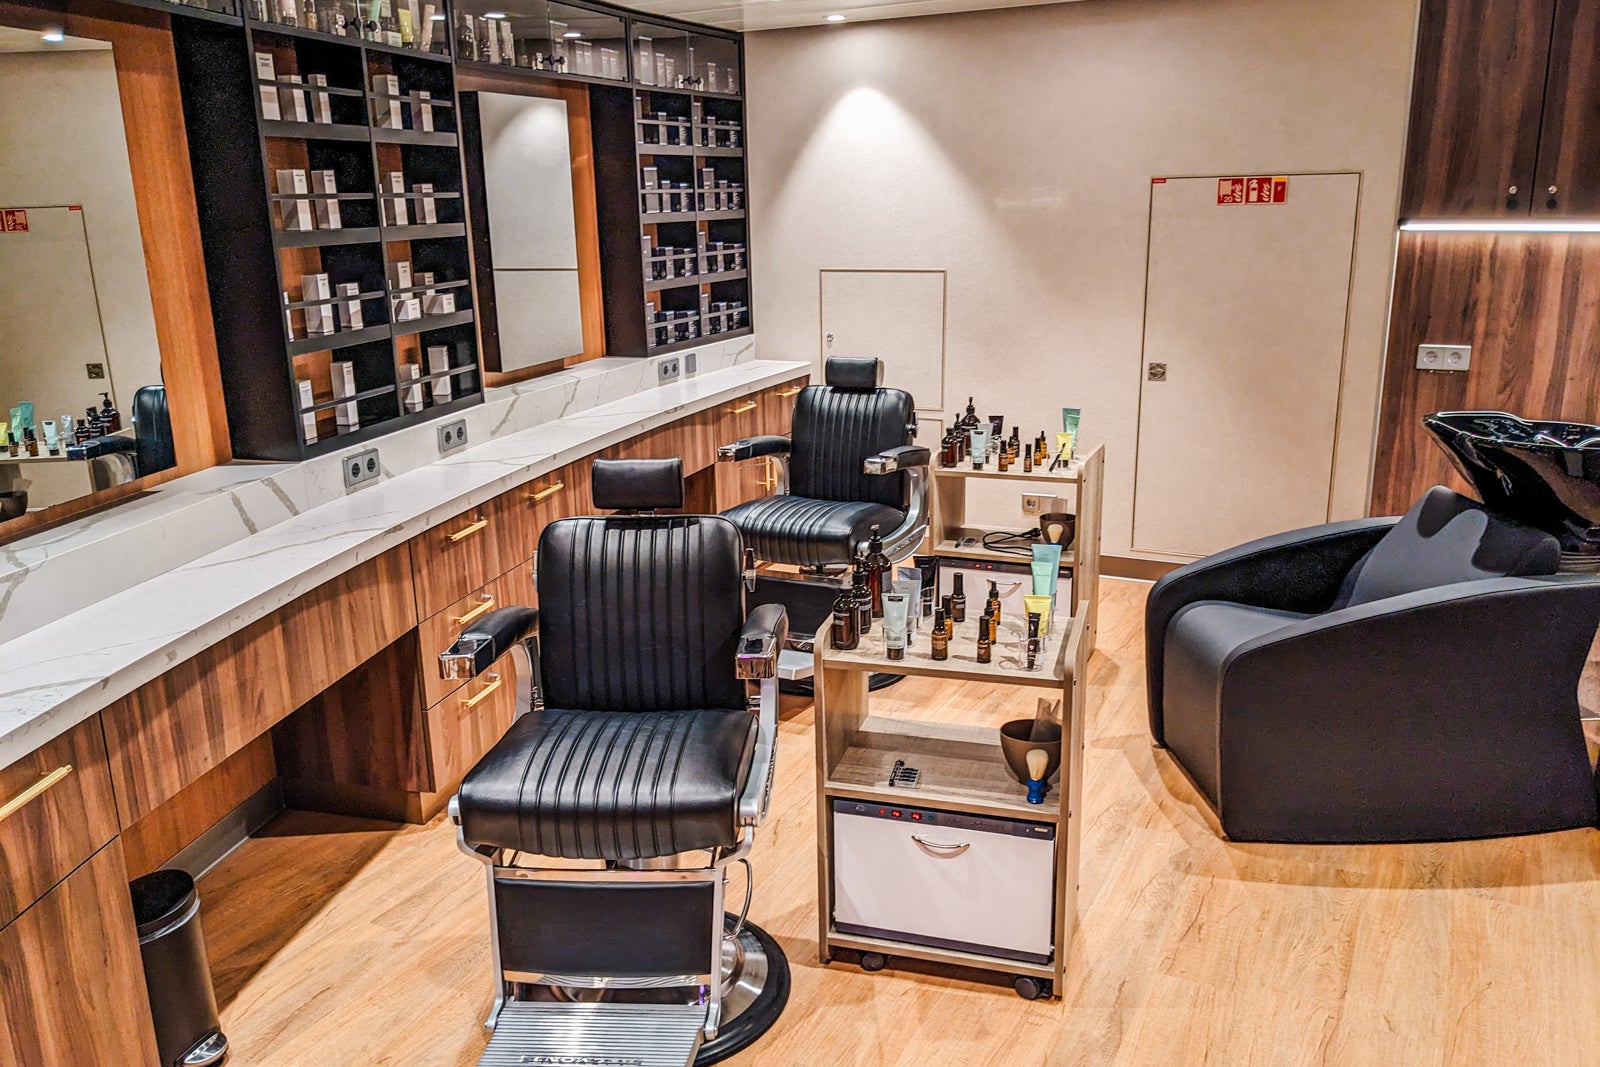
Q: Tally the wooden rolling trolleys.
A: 2